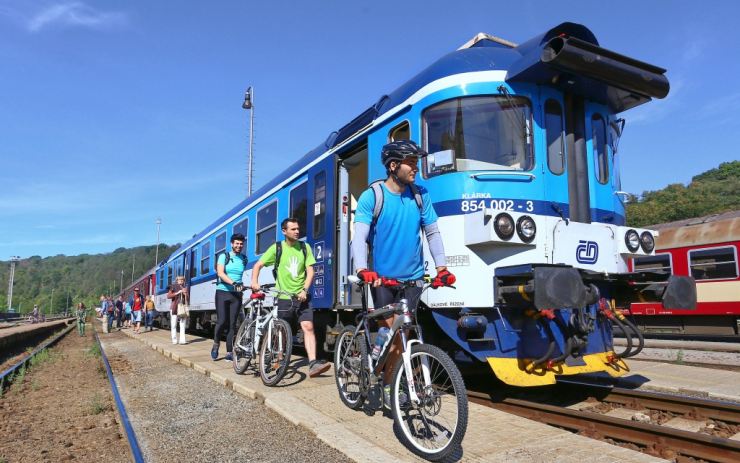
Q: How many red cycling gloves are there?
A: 2